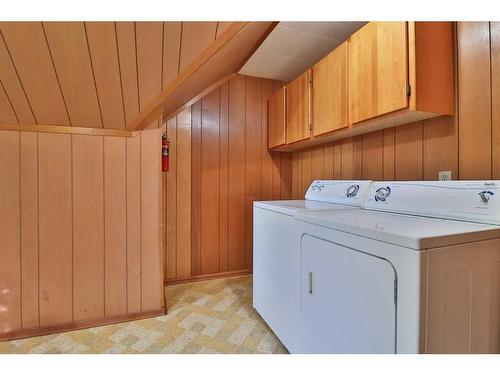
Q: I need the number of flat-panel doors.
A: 4